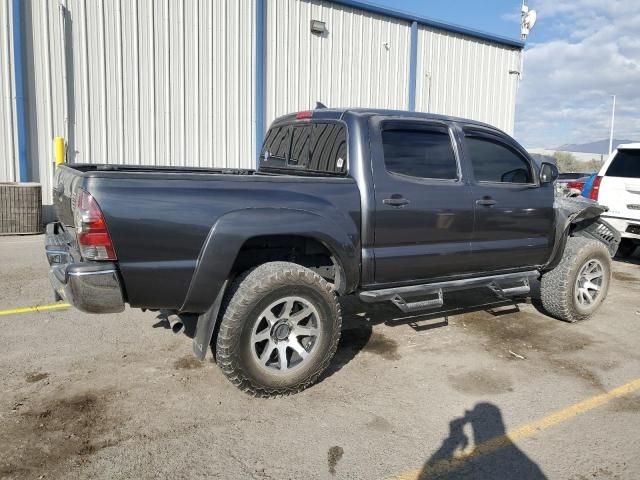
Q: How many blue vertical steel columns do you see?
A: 3